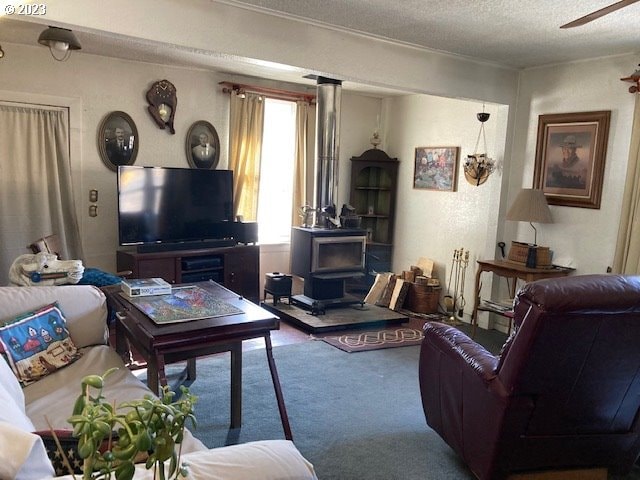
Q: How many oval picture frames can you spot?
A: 2